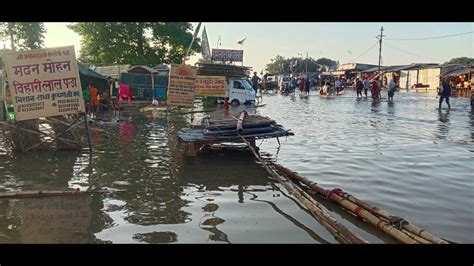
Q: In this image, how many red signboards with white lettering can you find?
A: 1